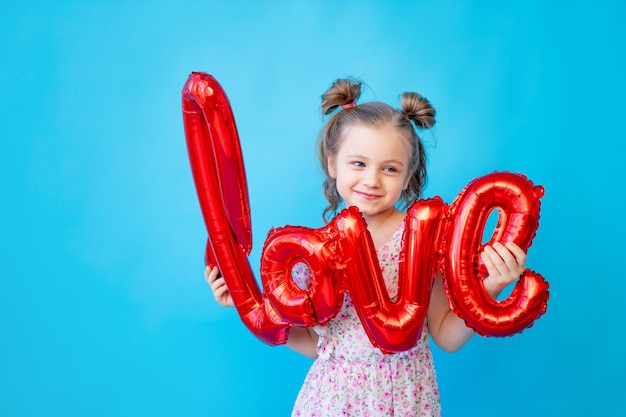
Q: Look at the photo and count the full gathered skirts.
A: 1